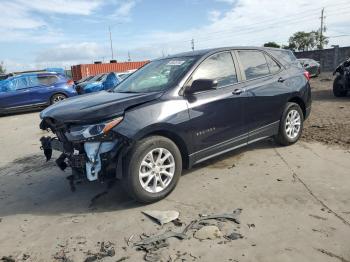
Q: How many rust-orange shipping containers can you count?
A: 1